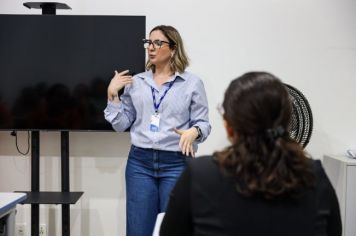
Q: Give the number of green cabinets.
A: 0